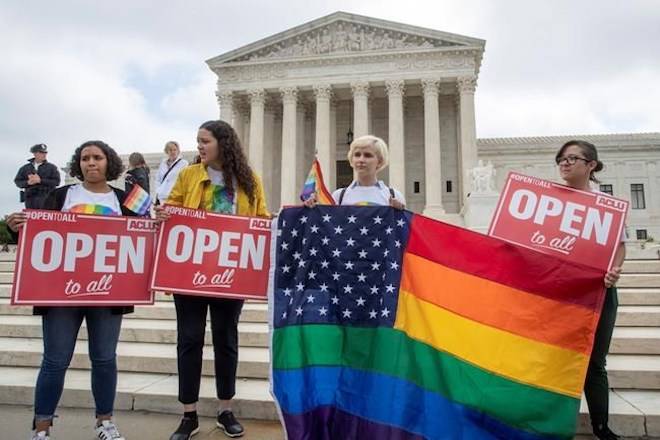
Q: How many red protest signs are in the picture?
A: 3